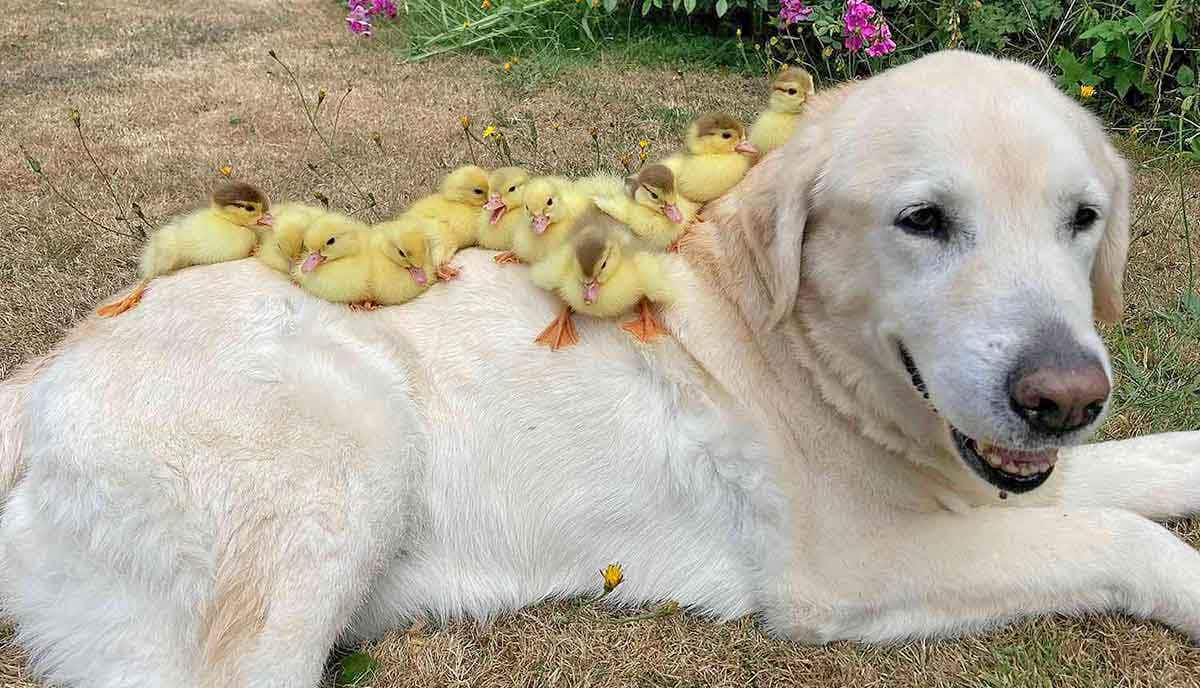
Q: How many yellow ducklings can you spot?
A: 11